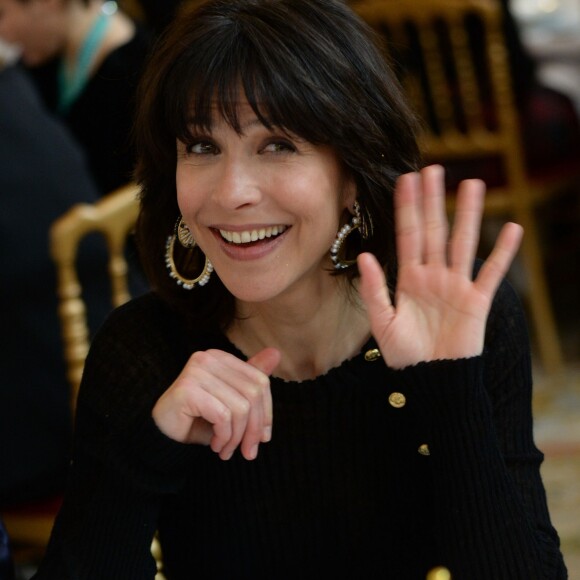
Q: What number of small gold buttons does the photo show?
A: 3